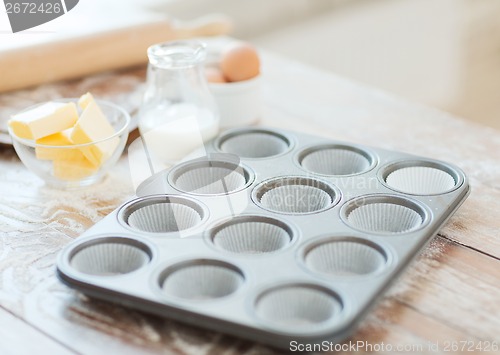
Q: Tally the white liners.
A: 12